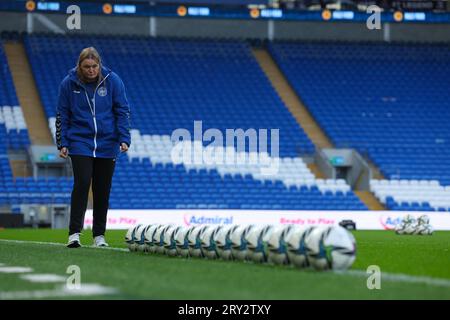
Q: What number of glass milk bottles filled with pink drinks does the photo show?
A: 0